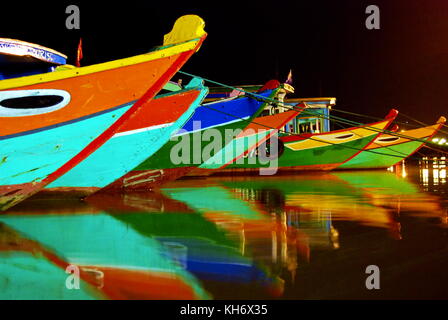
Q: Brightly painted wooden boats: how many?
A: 6